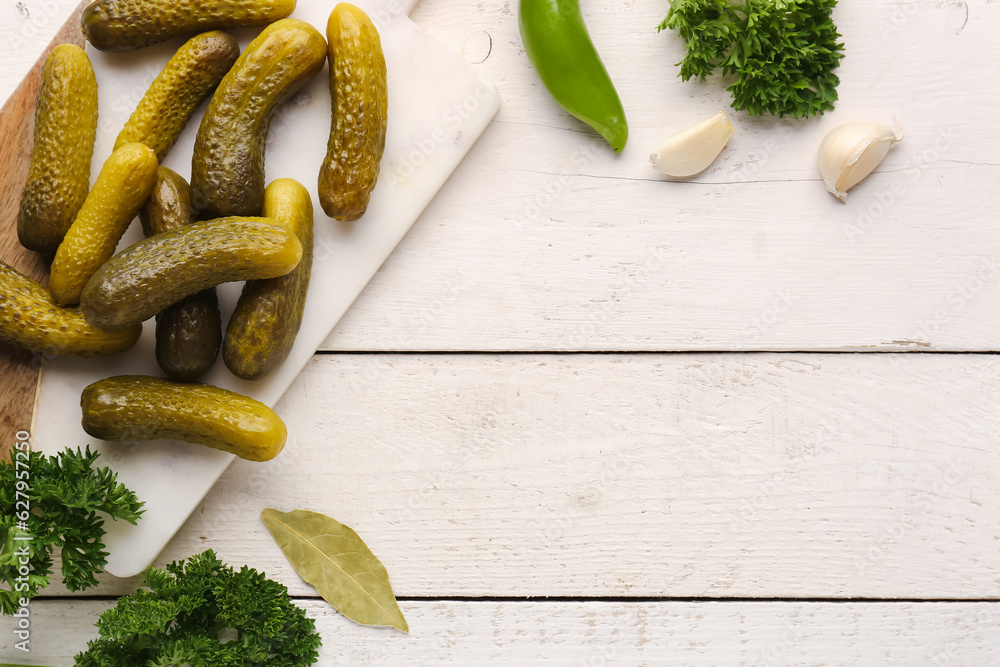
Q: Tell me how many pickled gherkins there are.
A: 11